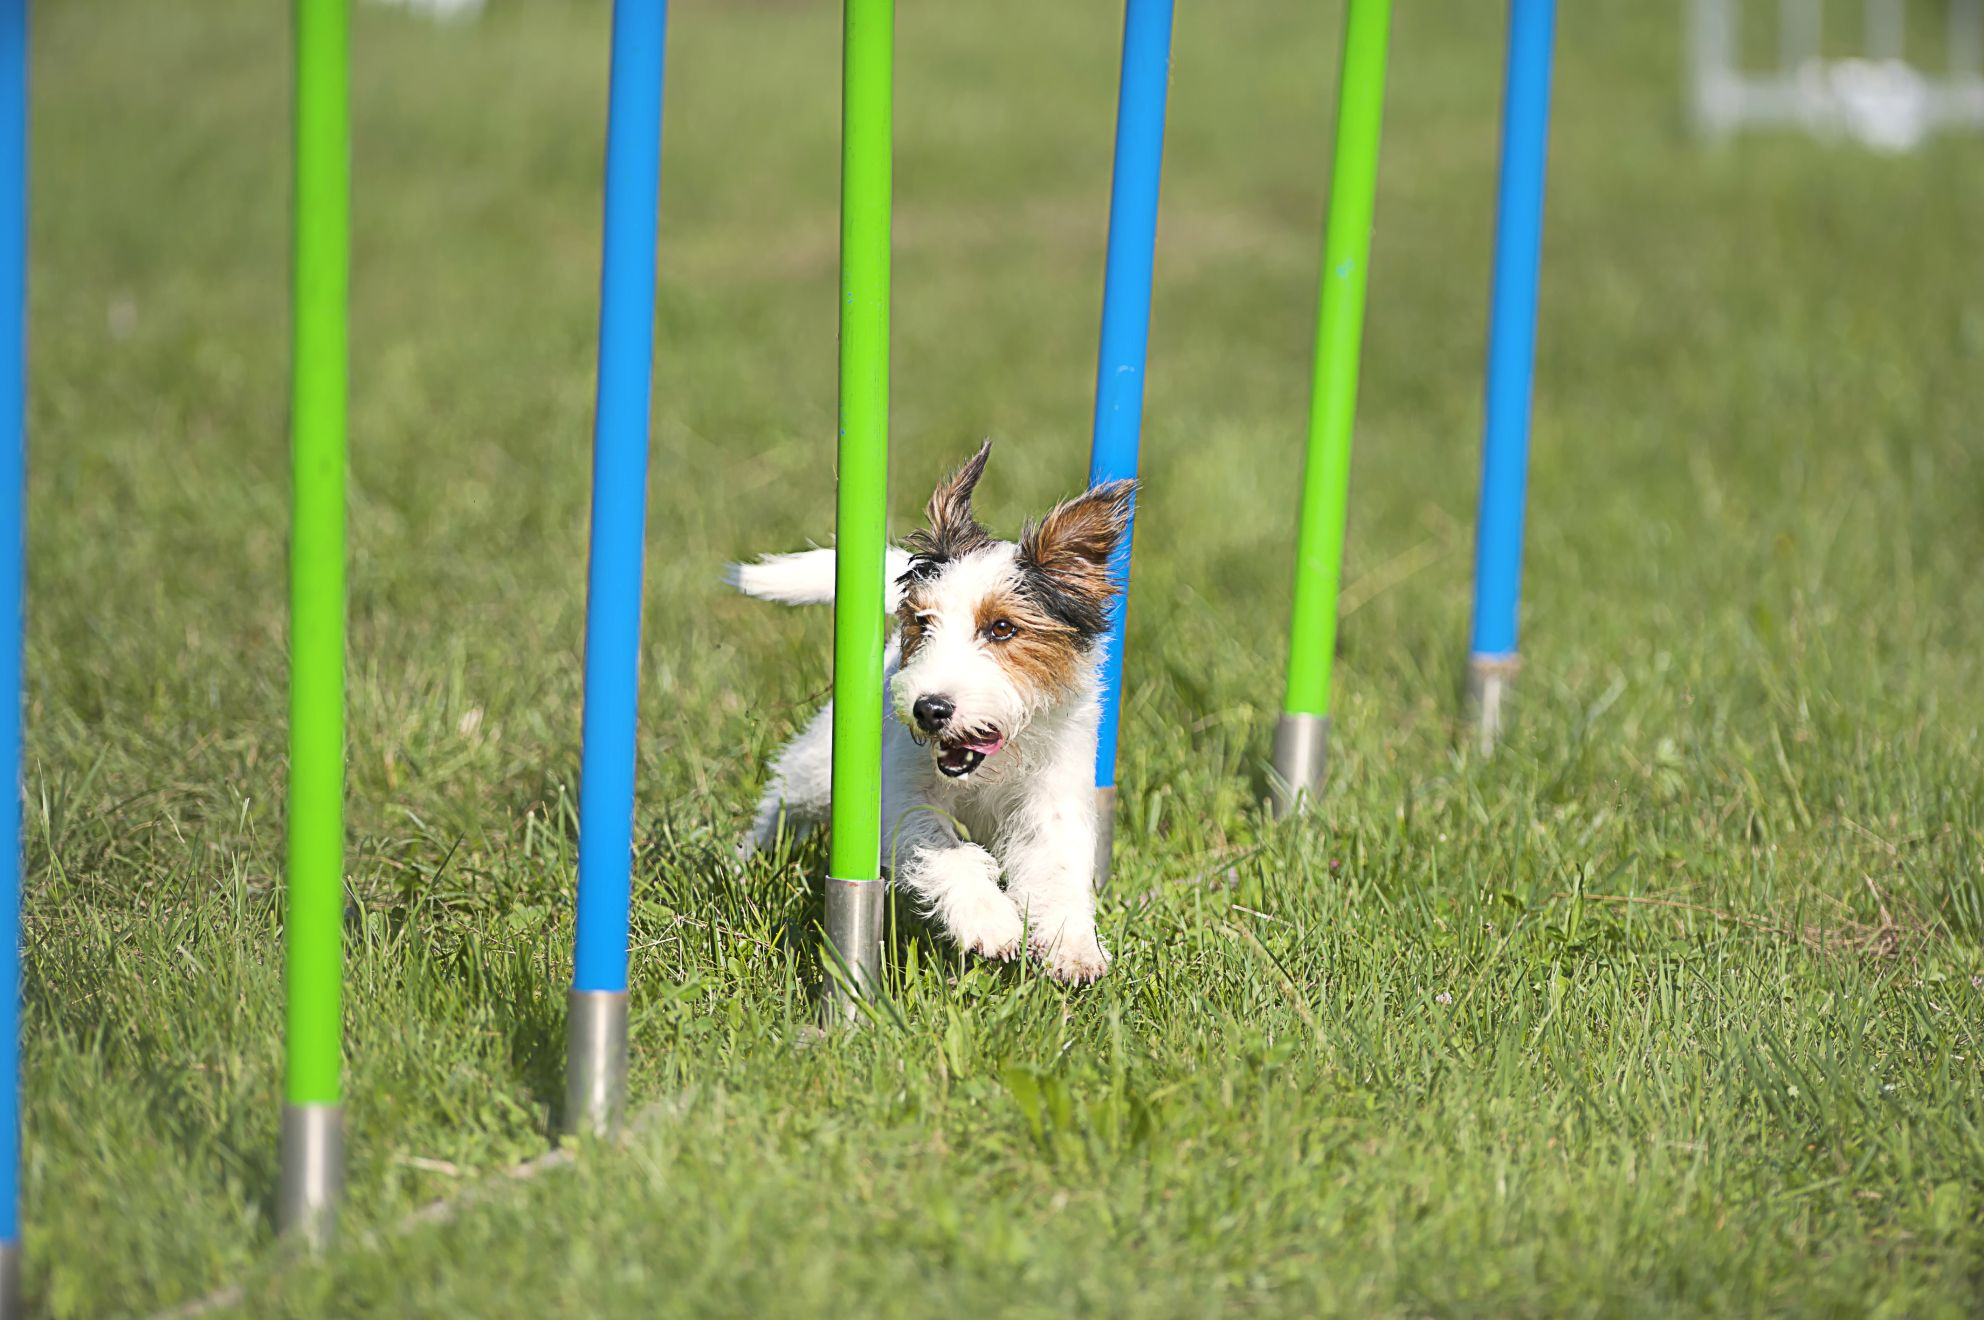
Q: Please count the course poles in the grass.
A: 7